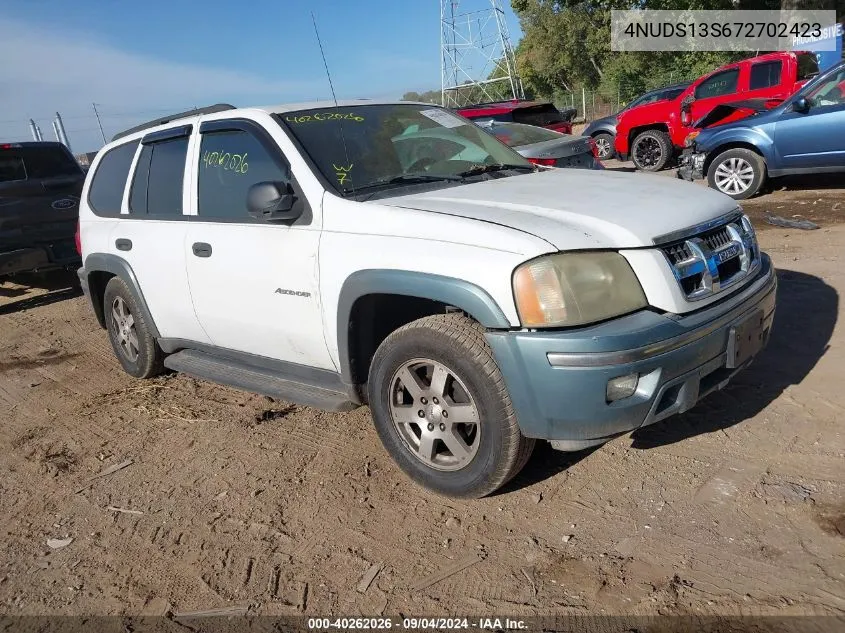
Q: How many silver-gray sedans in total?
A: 1